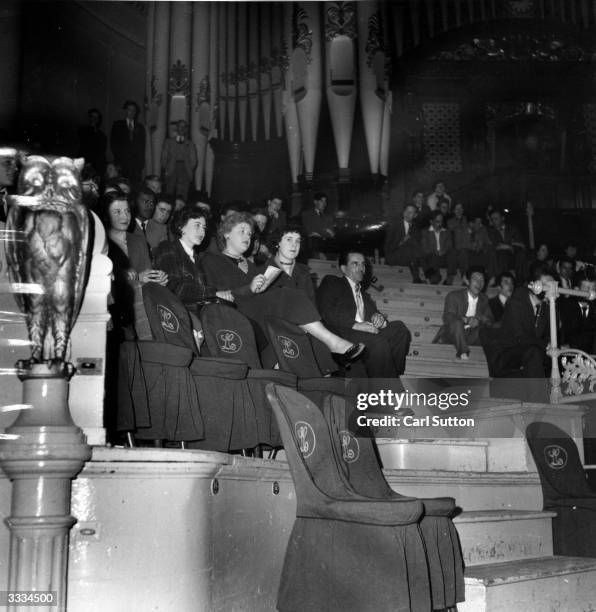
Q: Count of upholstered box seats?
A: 6